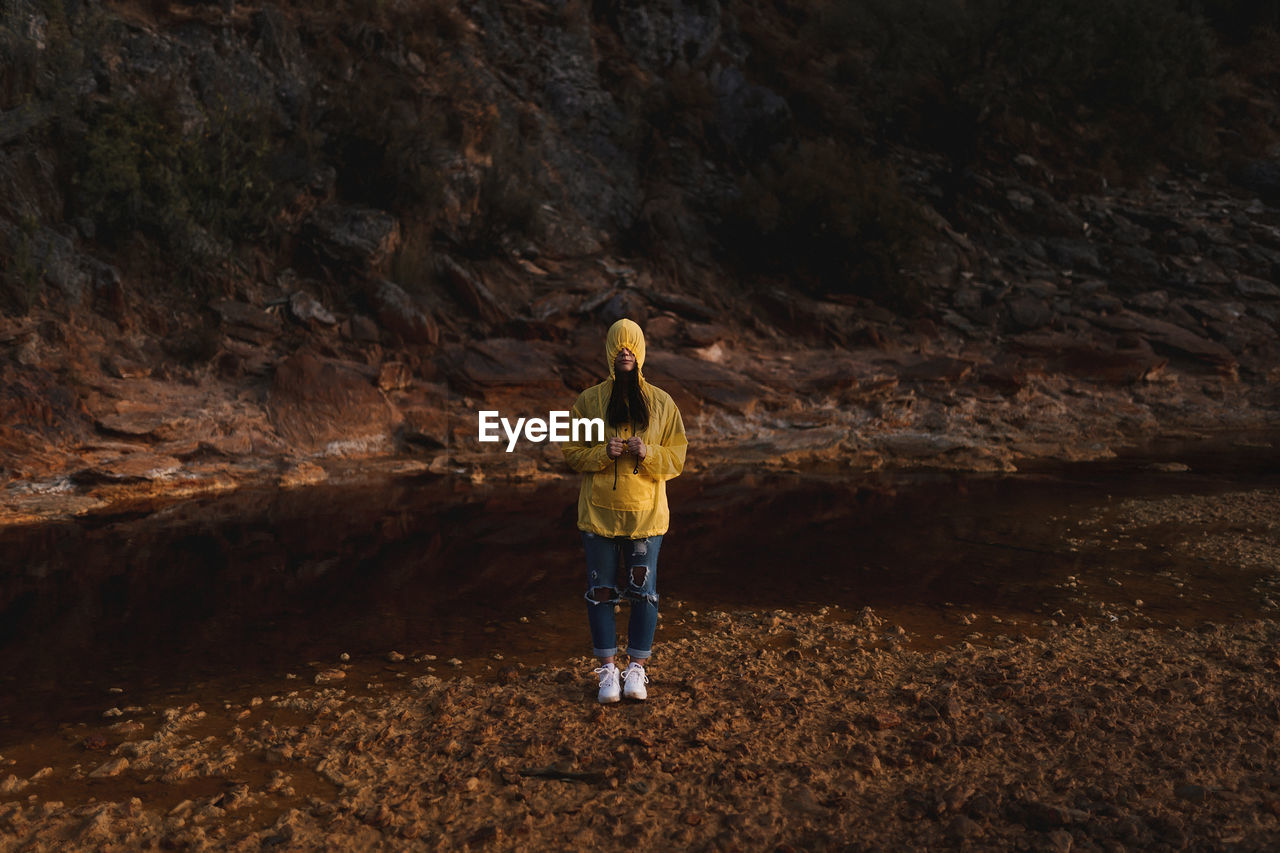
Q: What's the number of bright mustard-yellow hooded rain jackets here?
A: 1